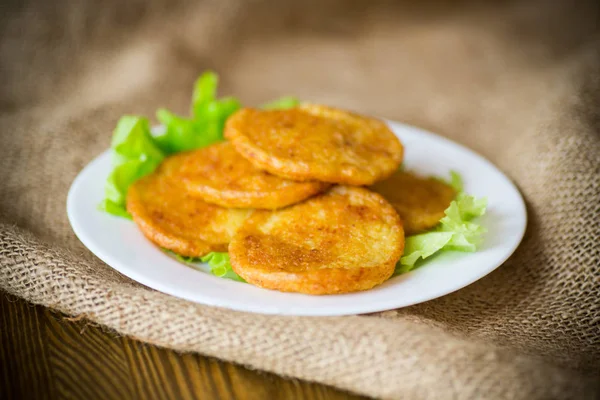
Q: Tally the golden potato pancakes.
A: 5